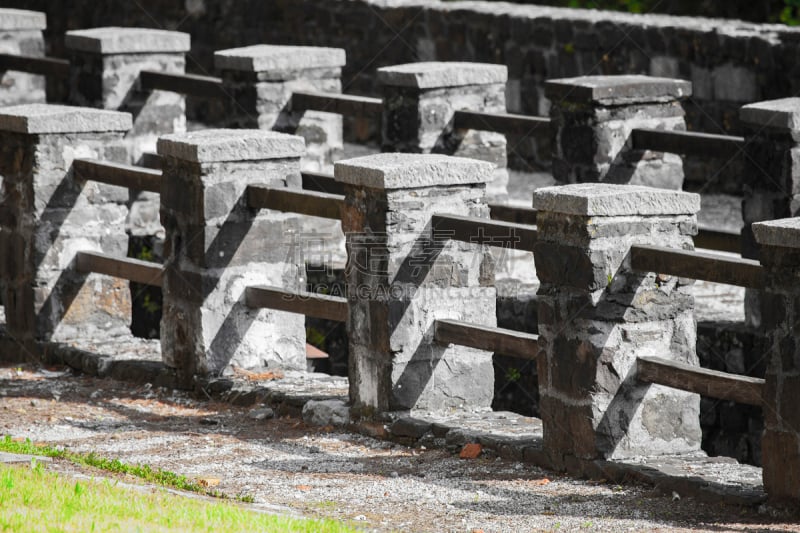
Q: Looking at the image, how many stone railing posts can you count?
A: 11